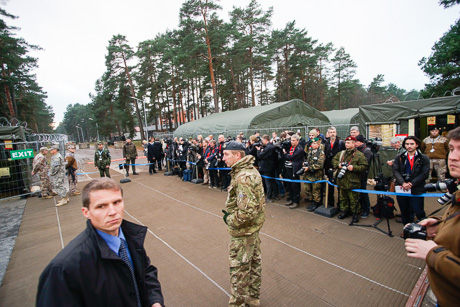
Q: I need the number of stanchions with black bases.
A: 4